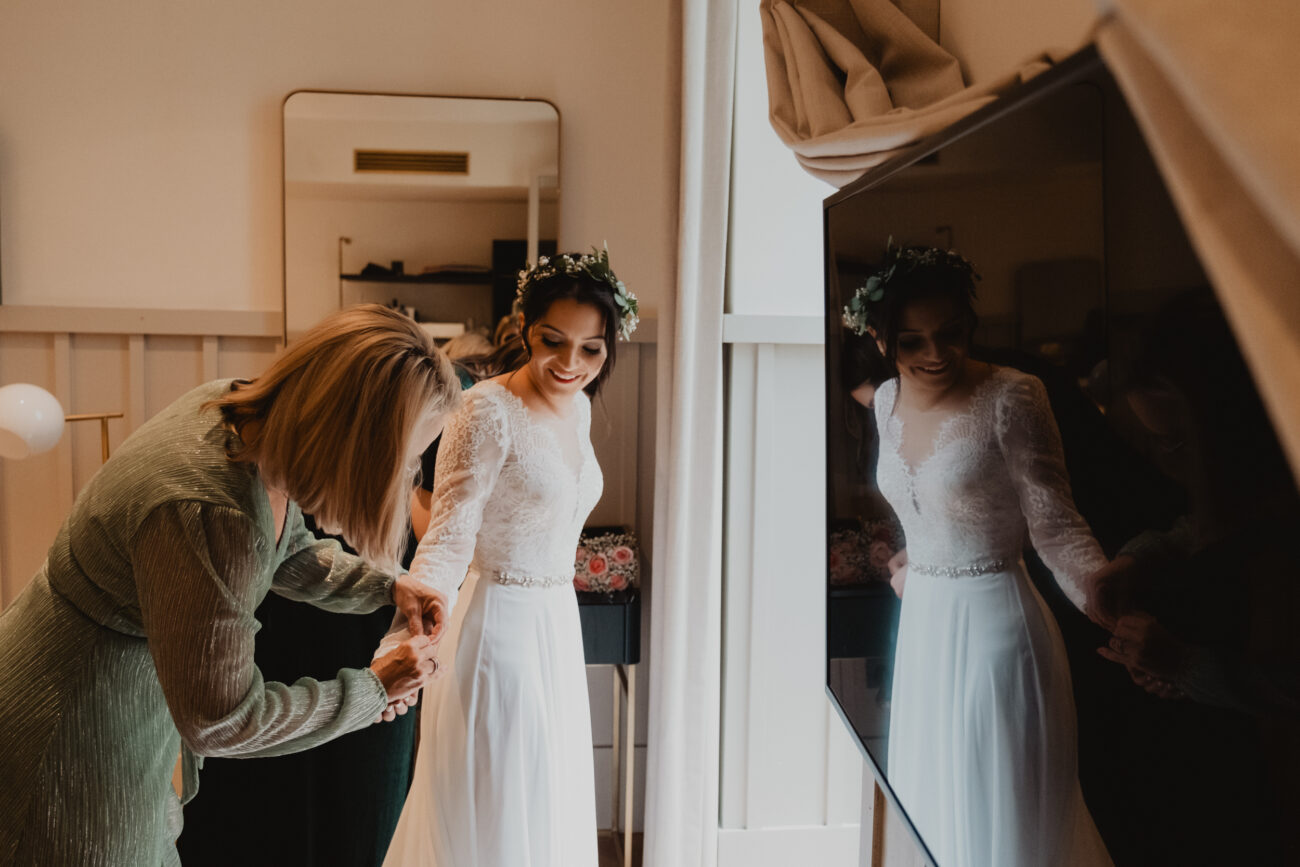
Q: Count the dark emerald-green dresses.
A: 1